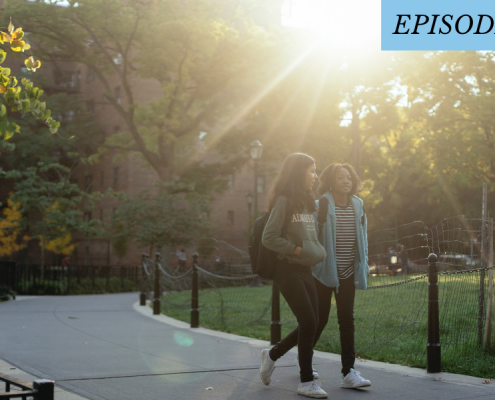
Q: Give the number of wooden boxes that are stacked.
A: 0